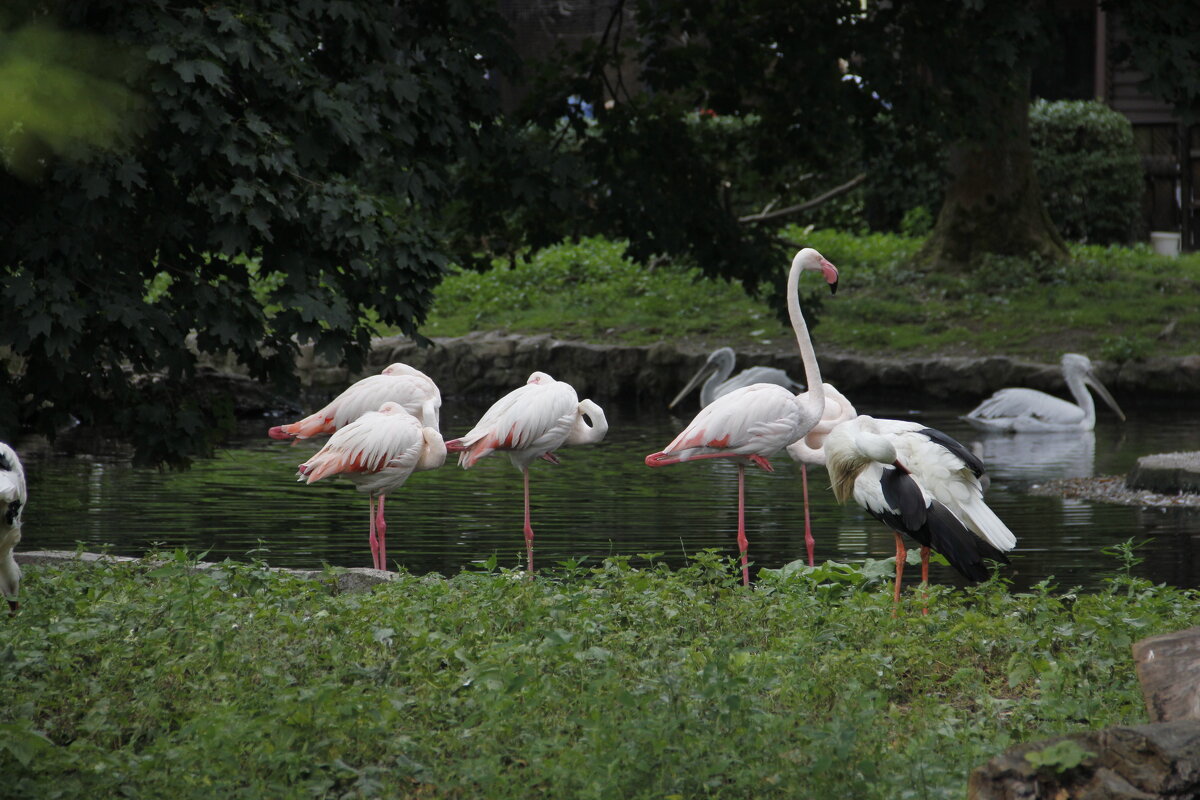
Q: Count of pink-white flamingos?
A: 5